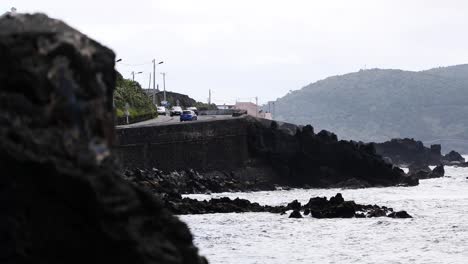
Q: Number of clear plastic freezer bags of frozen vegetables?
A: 0